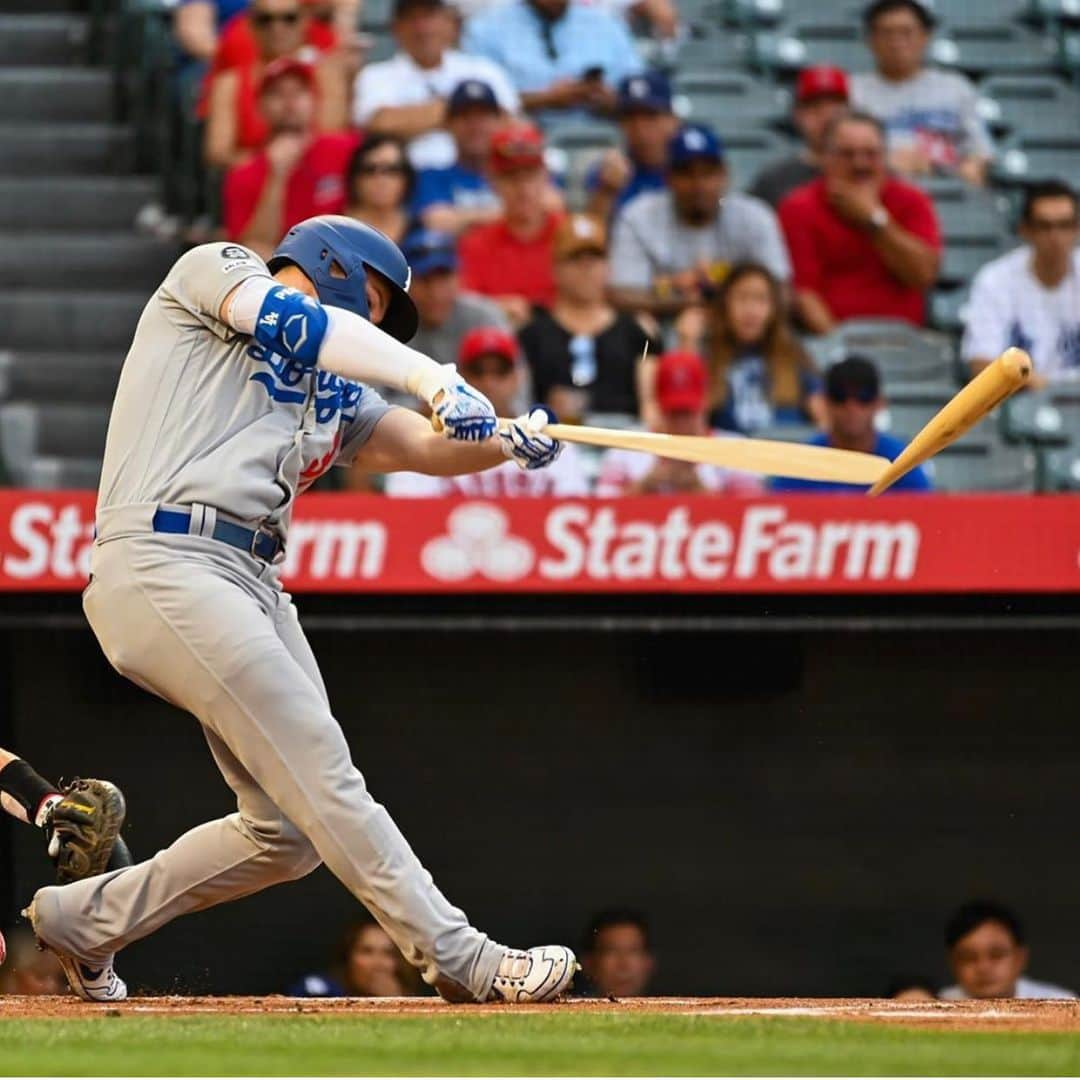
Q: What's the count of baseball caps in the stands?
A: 11